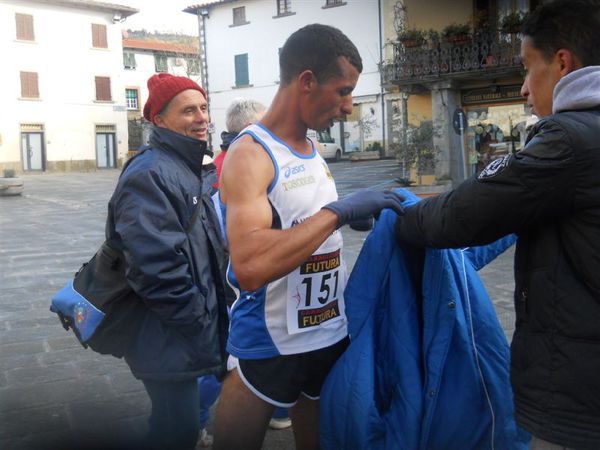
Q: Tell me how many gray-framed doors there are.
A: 2